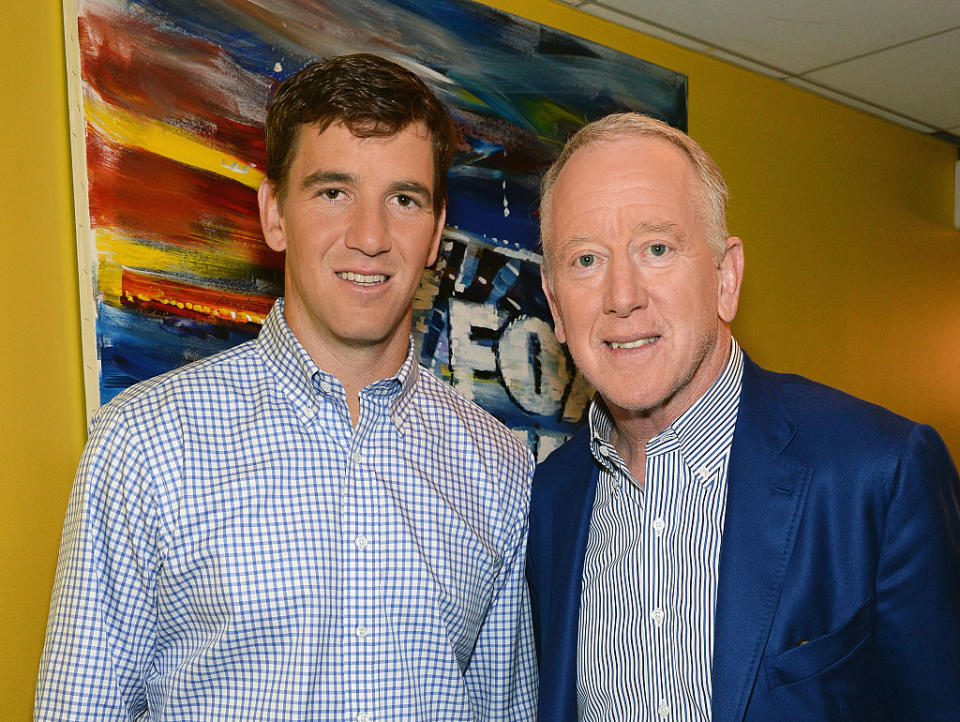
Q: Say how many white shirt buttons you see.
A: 13